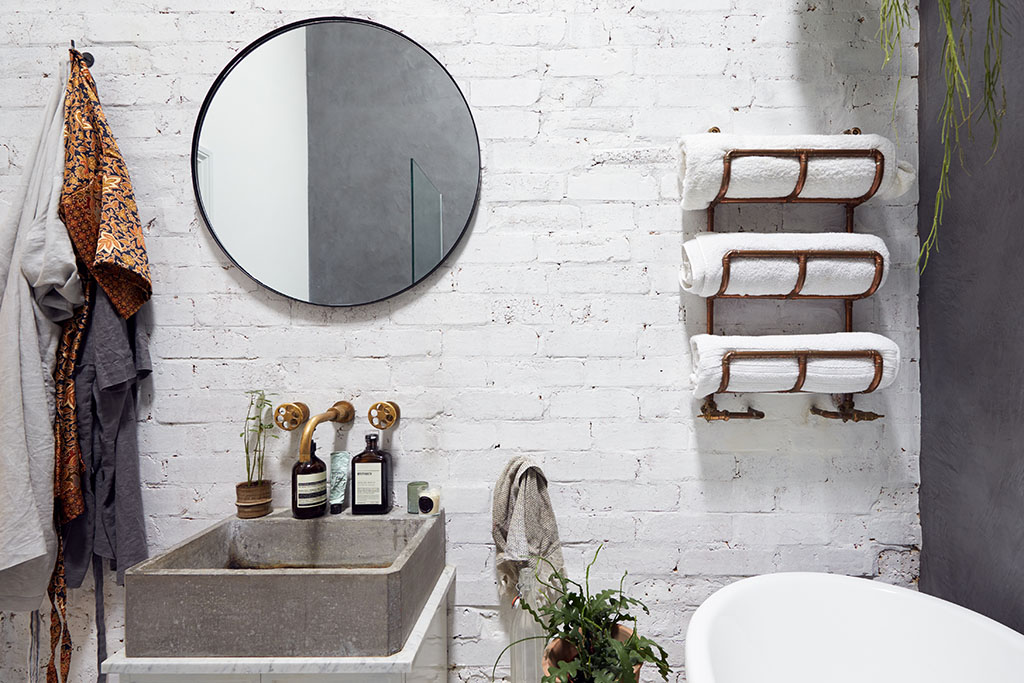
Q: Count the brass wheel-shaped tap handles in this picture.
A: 2